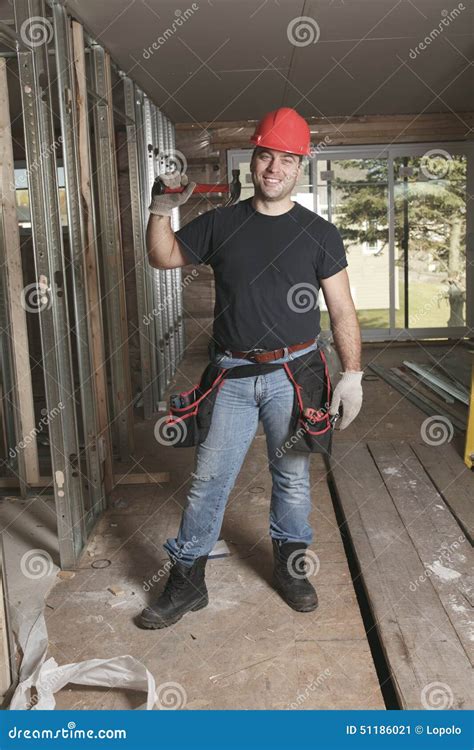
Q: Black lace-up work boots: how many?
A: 2